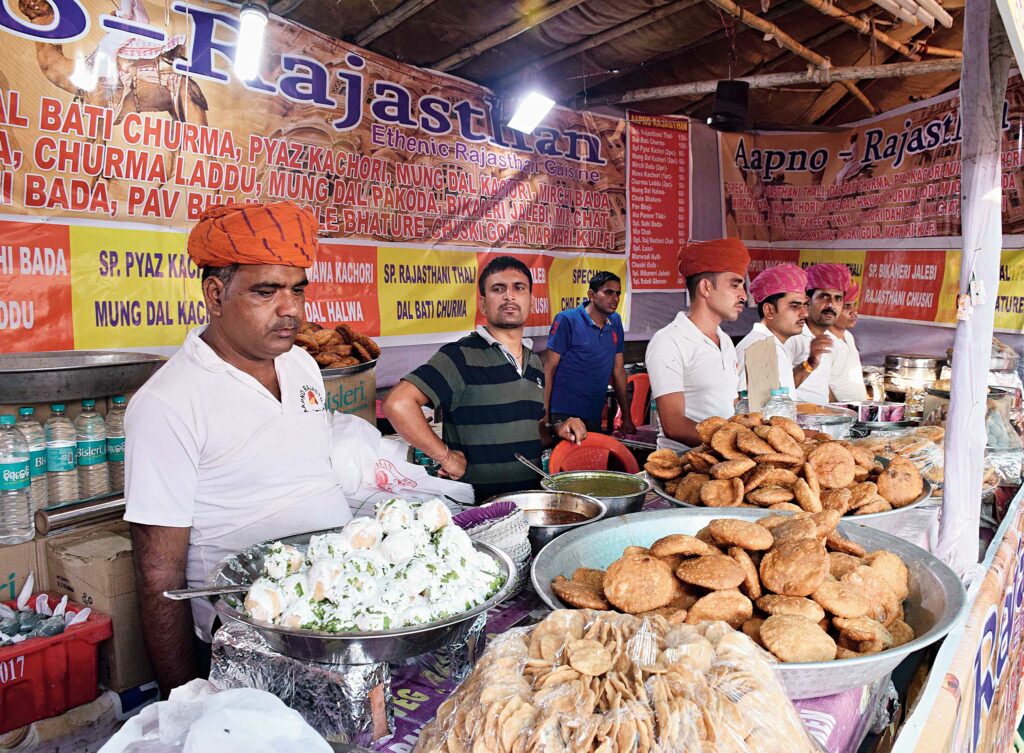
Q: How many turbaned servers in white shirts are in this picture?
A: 5